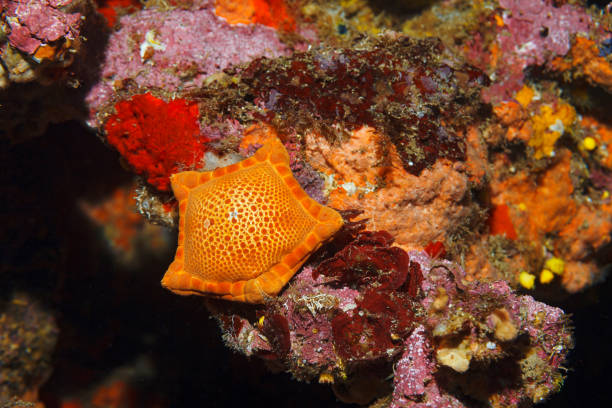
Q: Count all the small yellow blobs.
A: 4